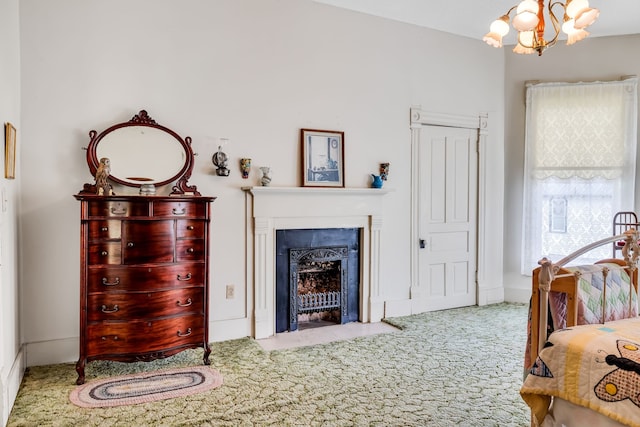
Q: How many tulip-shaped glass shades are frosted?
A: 5